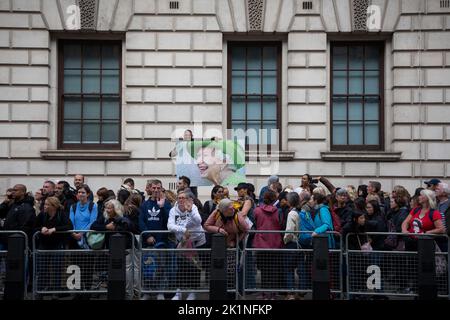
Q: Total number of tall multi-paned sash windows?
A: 3